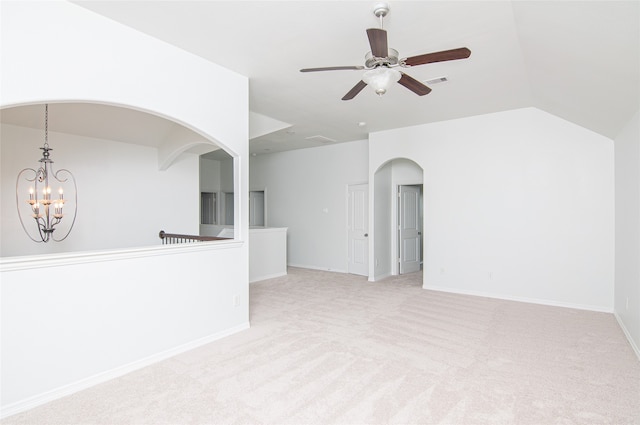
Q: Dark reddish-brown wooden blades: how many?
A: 5